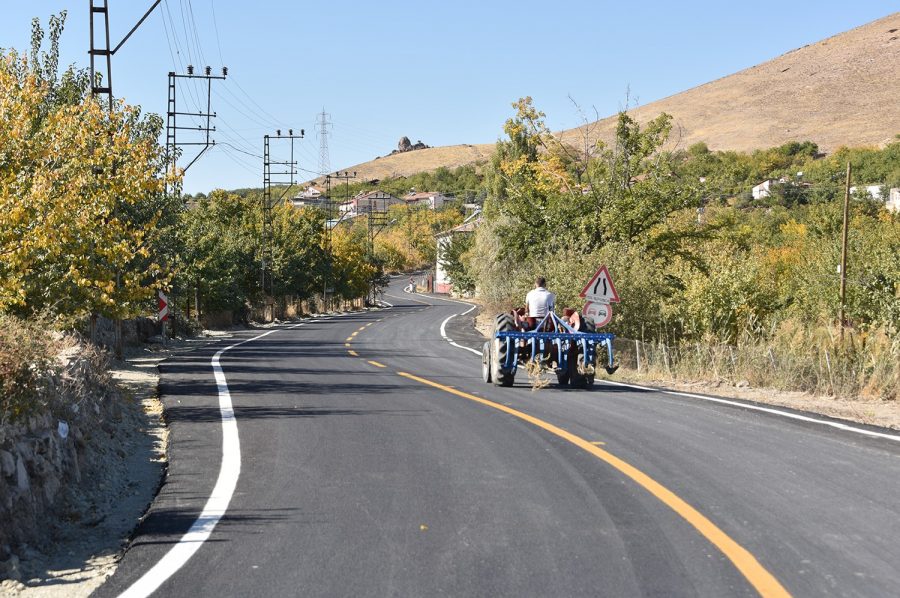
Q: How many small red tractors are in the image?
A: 1